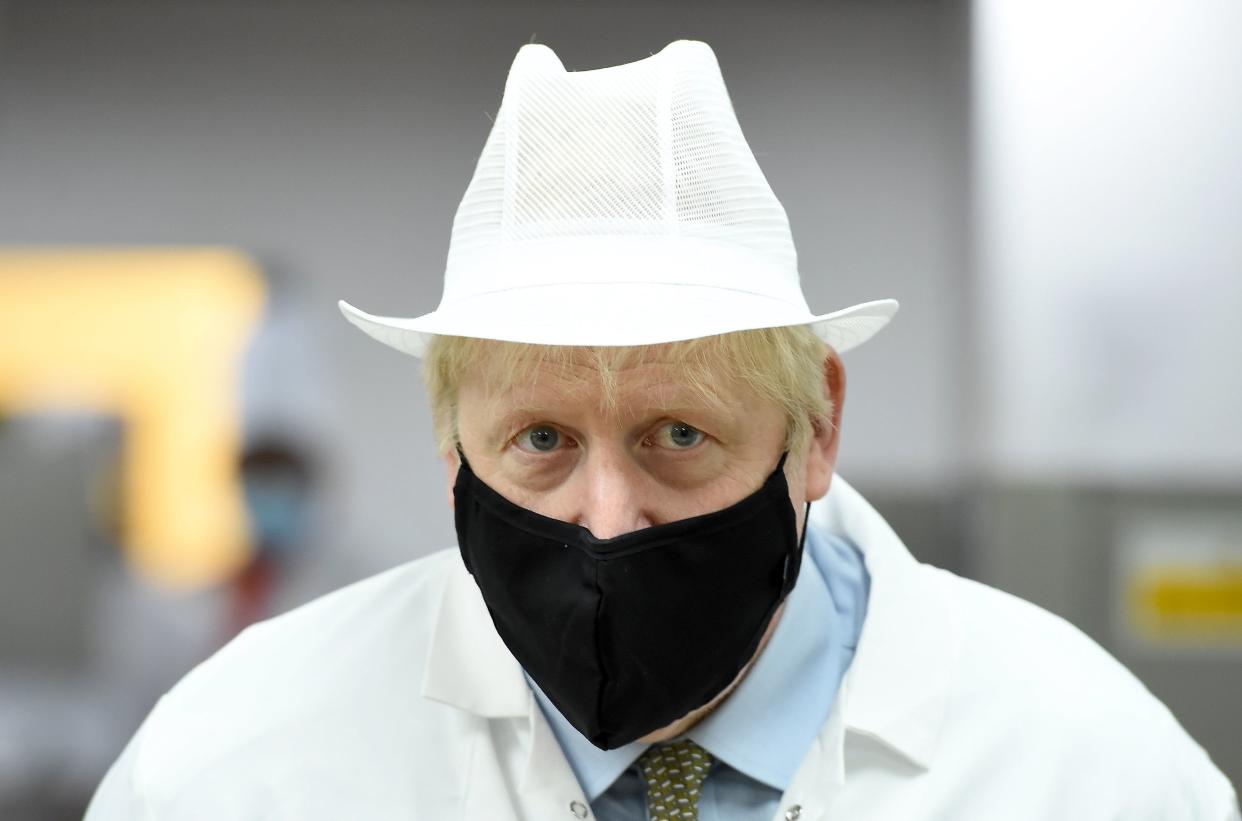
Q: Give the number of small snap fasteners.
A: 2